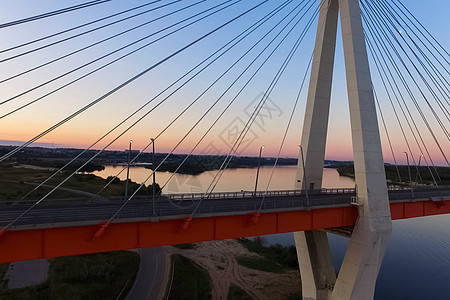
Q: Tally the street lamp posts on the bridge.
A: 6